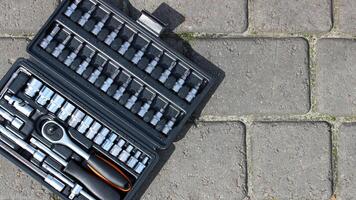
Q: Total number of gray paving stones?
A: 11